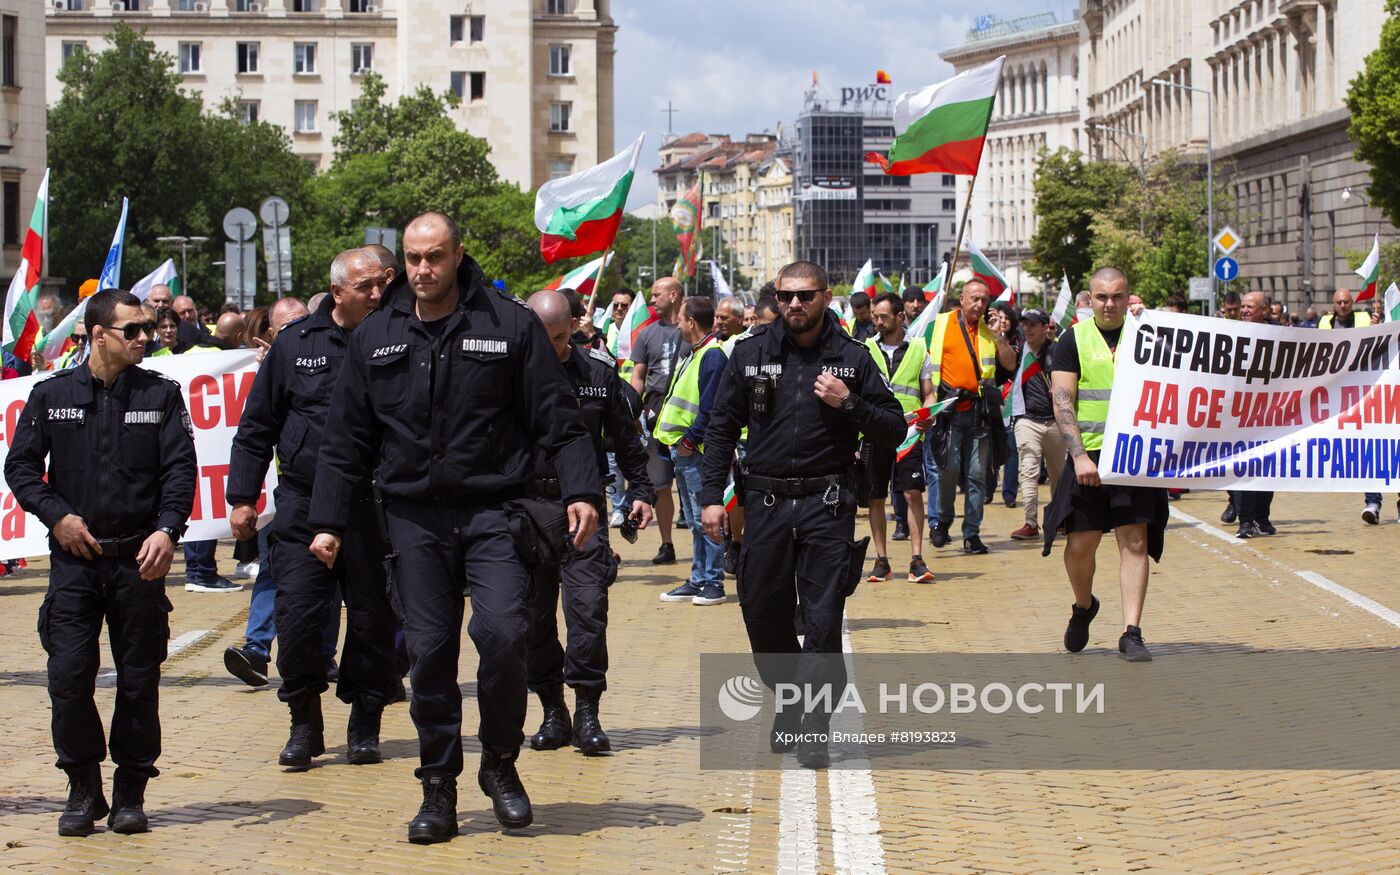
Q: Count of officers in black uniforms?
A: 5